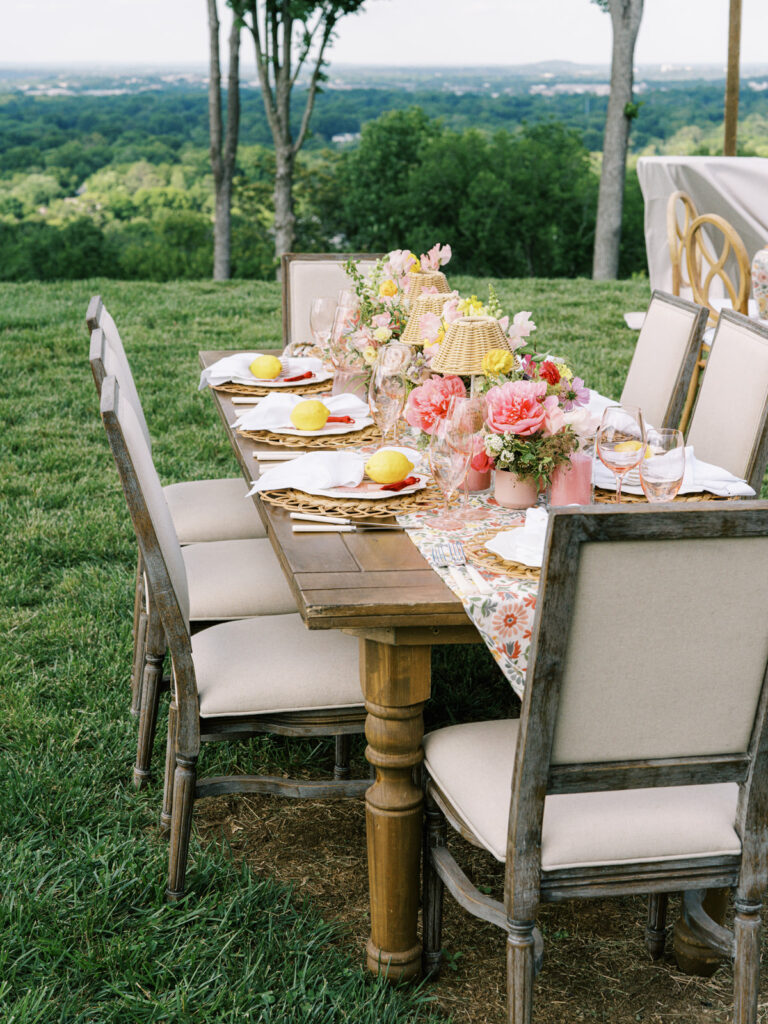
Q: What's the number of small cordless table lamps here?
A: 3